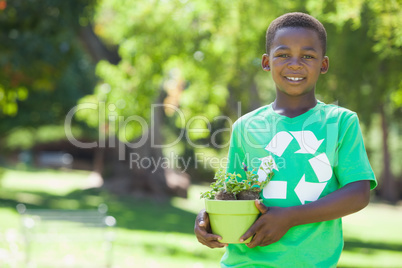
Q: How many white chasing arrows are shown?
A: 3